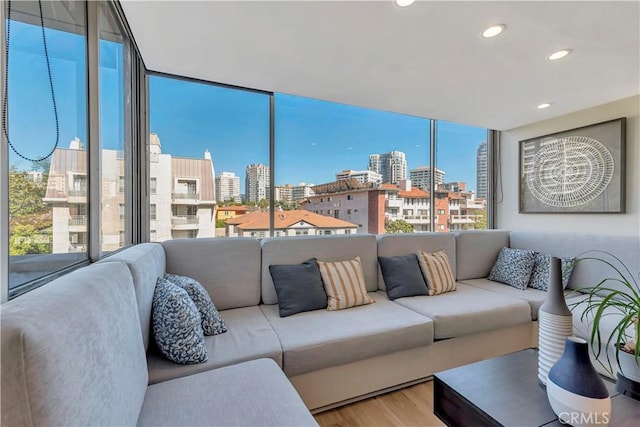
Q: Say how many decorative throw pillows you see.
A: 8